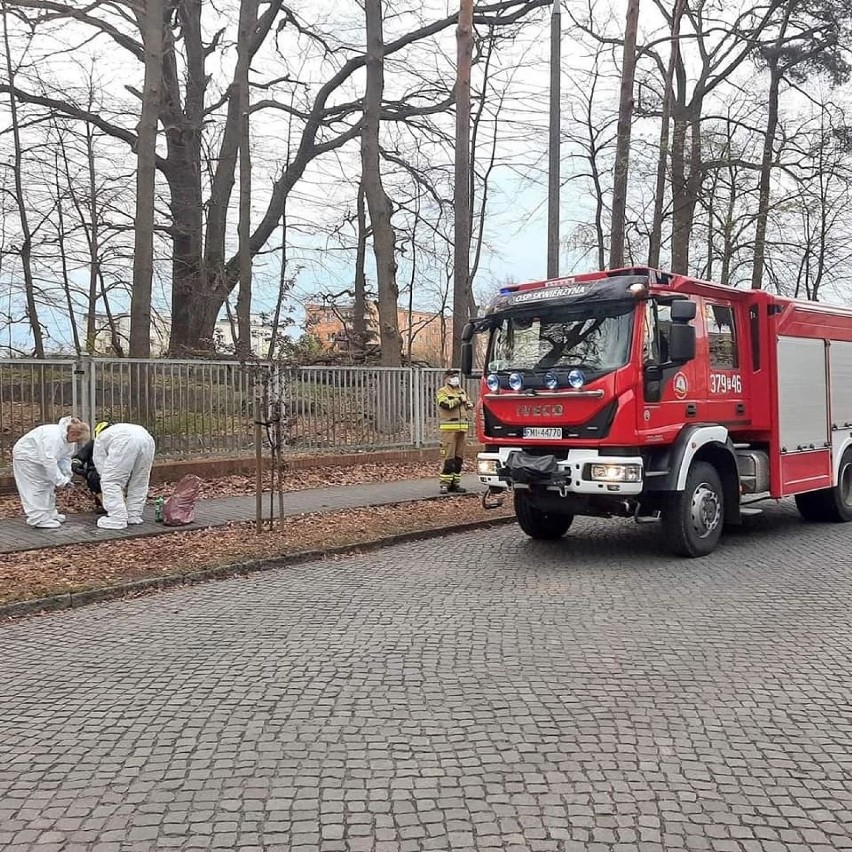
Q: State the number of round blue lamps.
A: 4